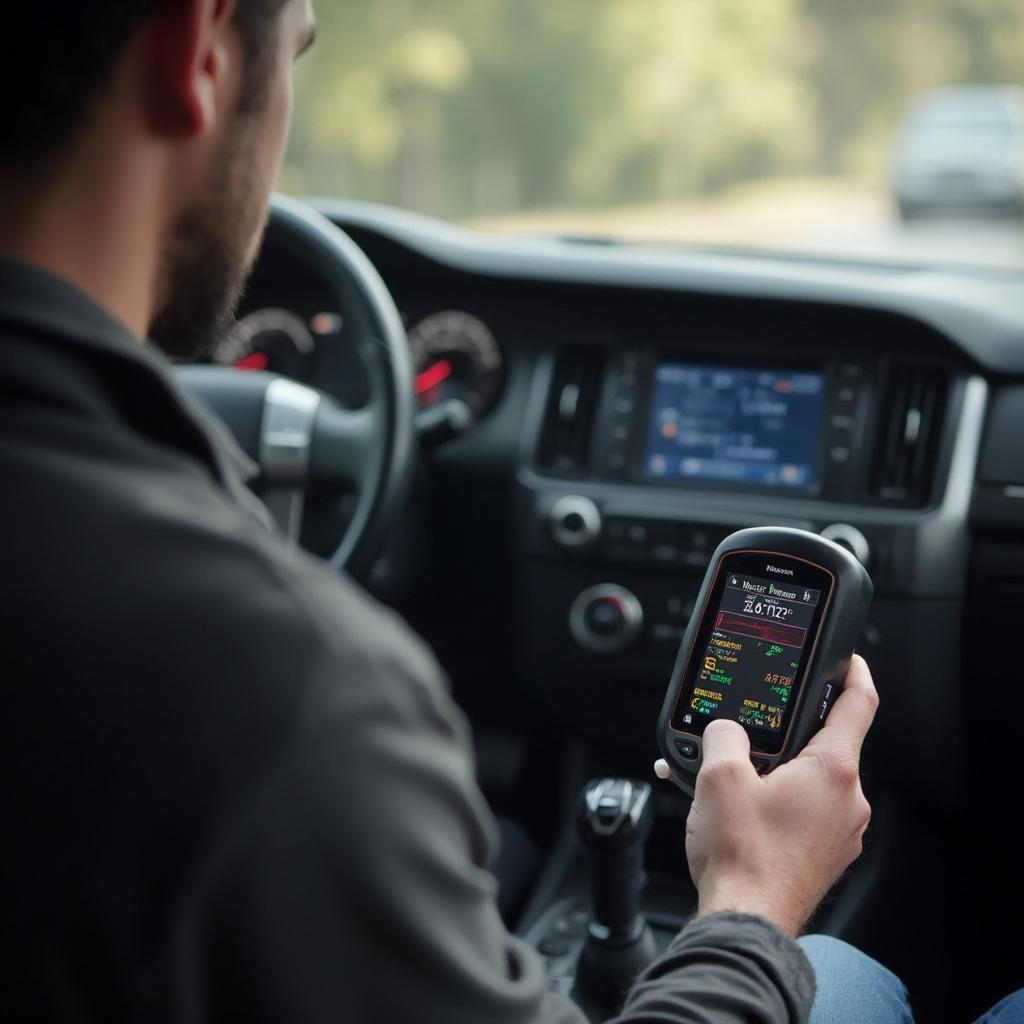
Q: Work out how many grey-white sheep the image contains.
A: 0